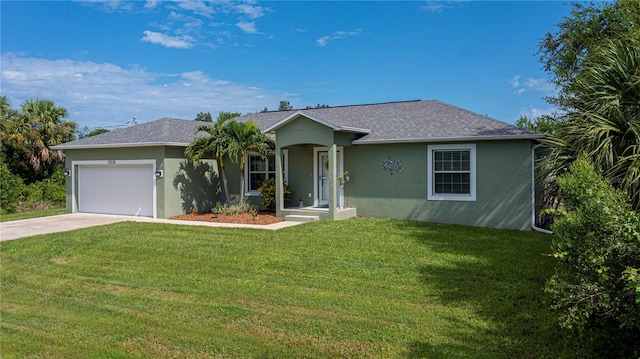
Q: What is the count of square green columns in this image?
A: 2